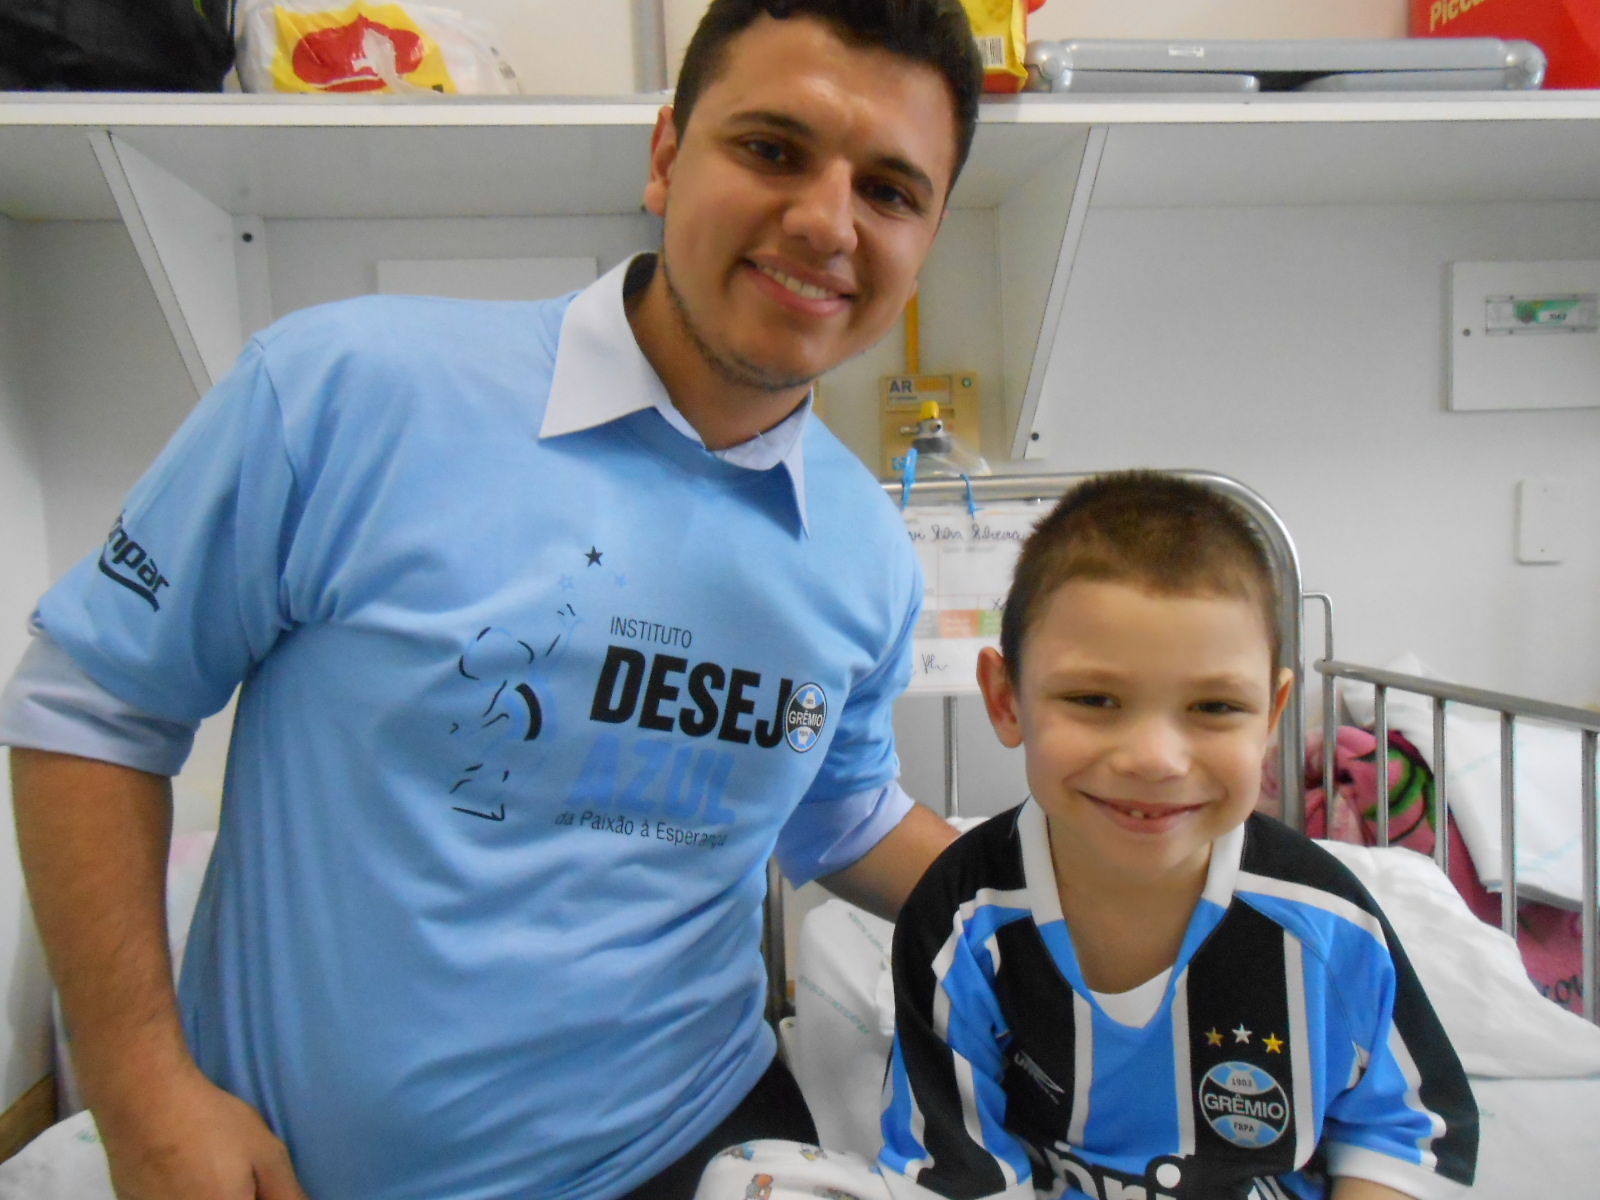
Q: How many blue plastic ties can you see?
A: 2